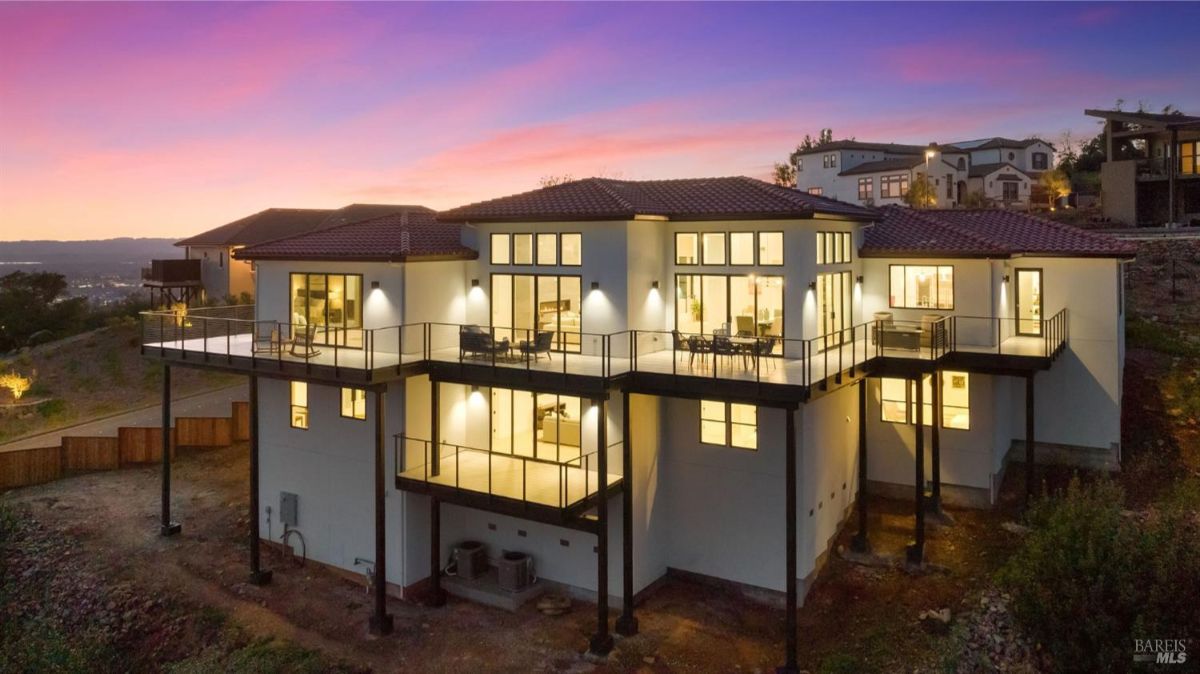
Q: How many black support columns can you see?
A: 11